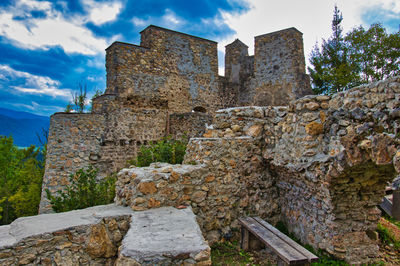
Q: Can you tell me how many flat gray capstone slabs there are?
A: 2